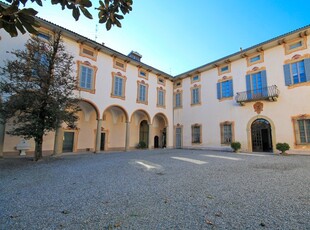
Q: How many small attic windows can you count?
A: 10